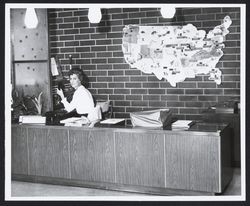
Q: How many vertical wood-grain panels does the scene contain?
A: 5